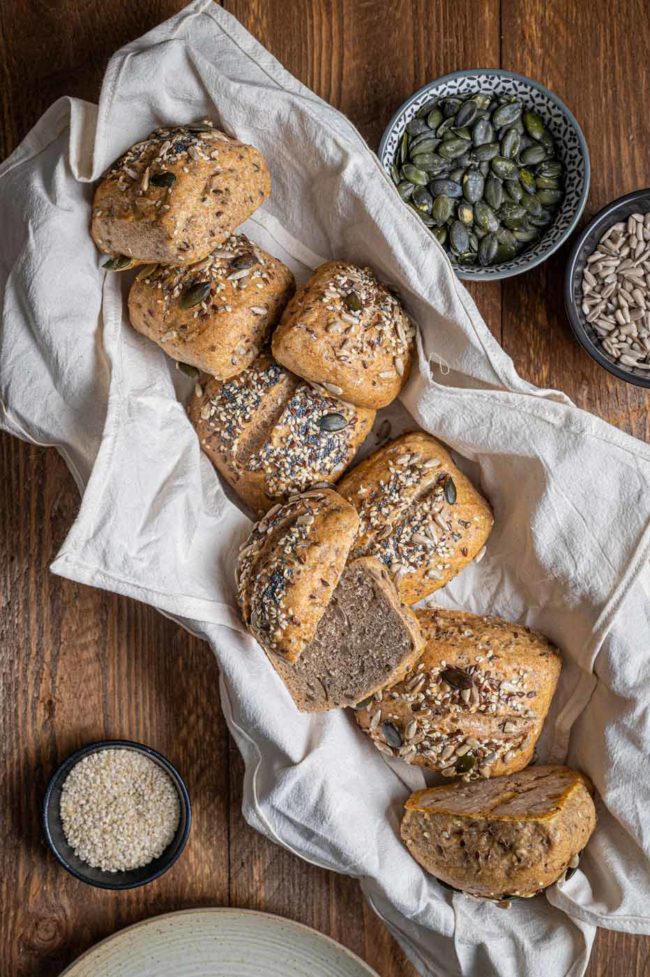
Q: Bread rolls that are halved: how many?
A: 1